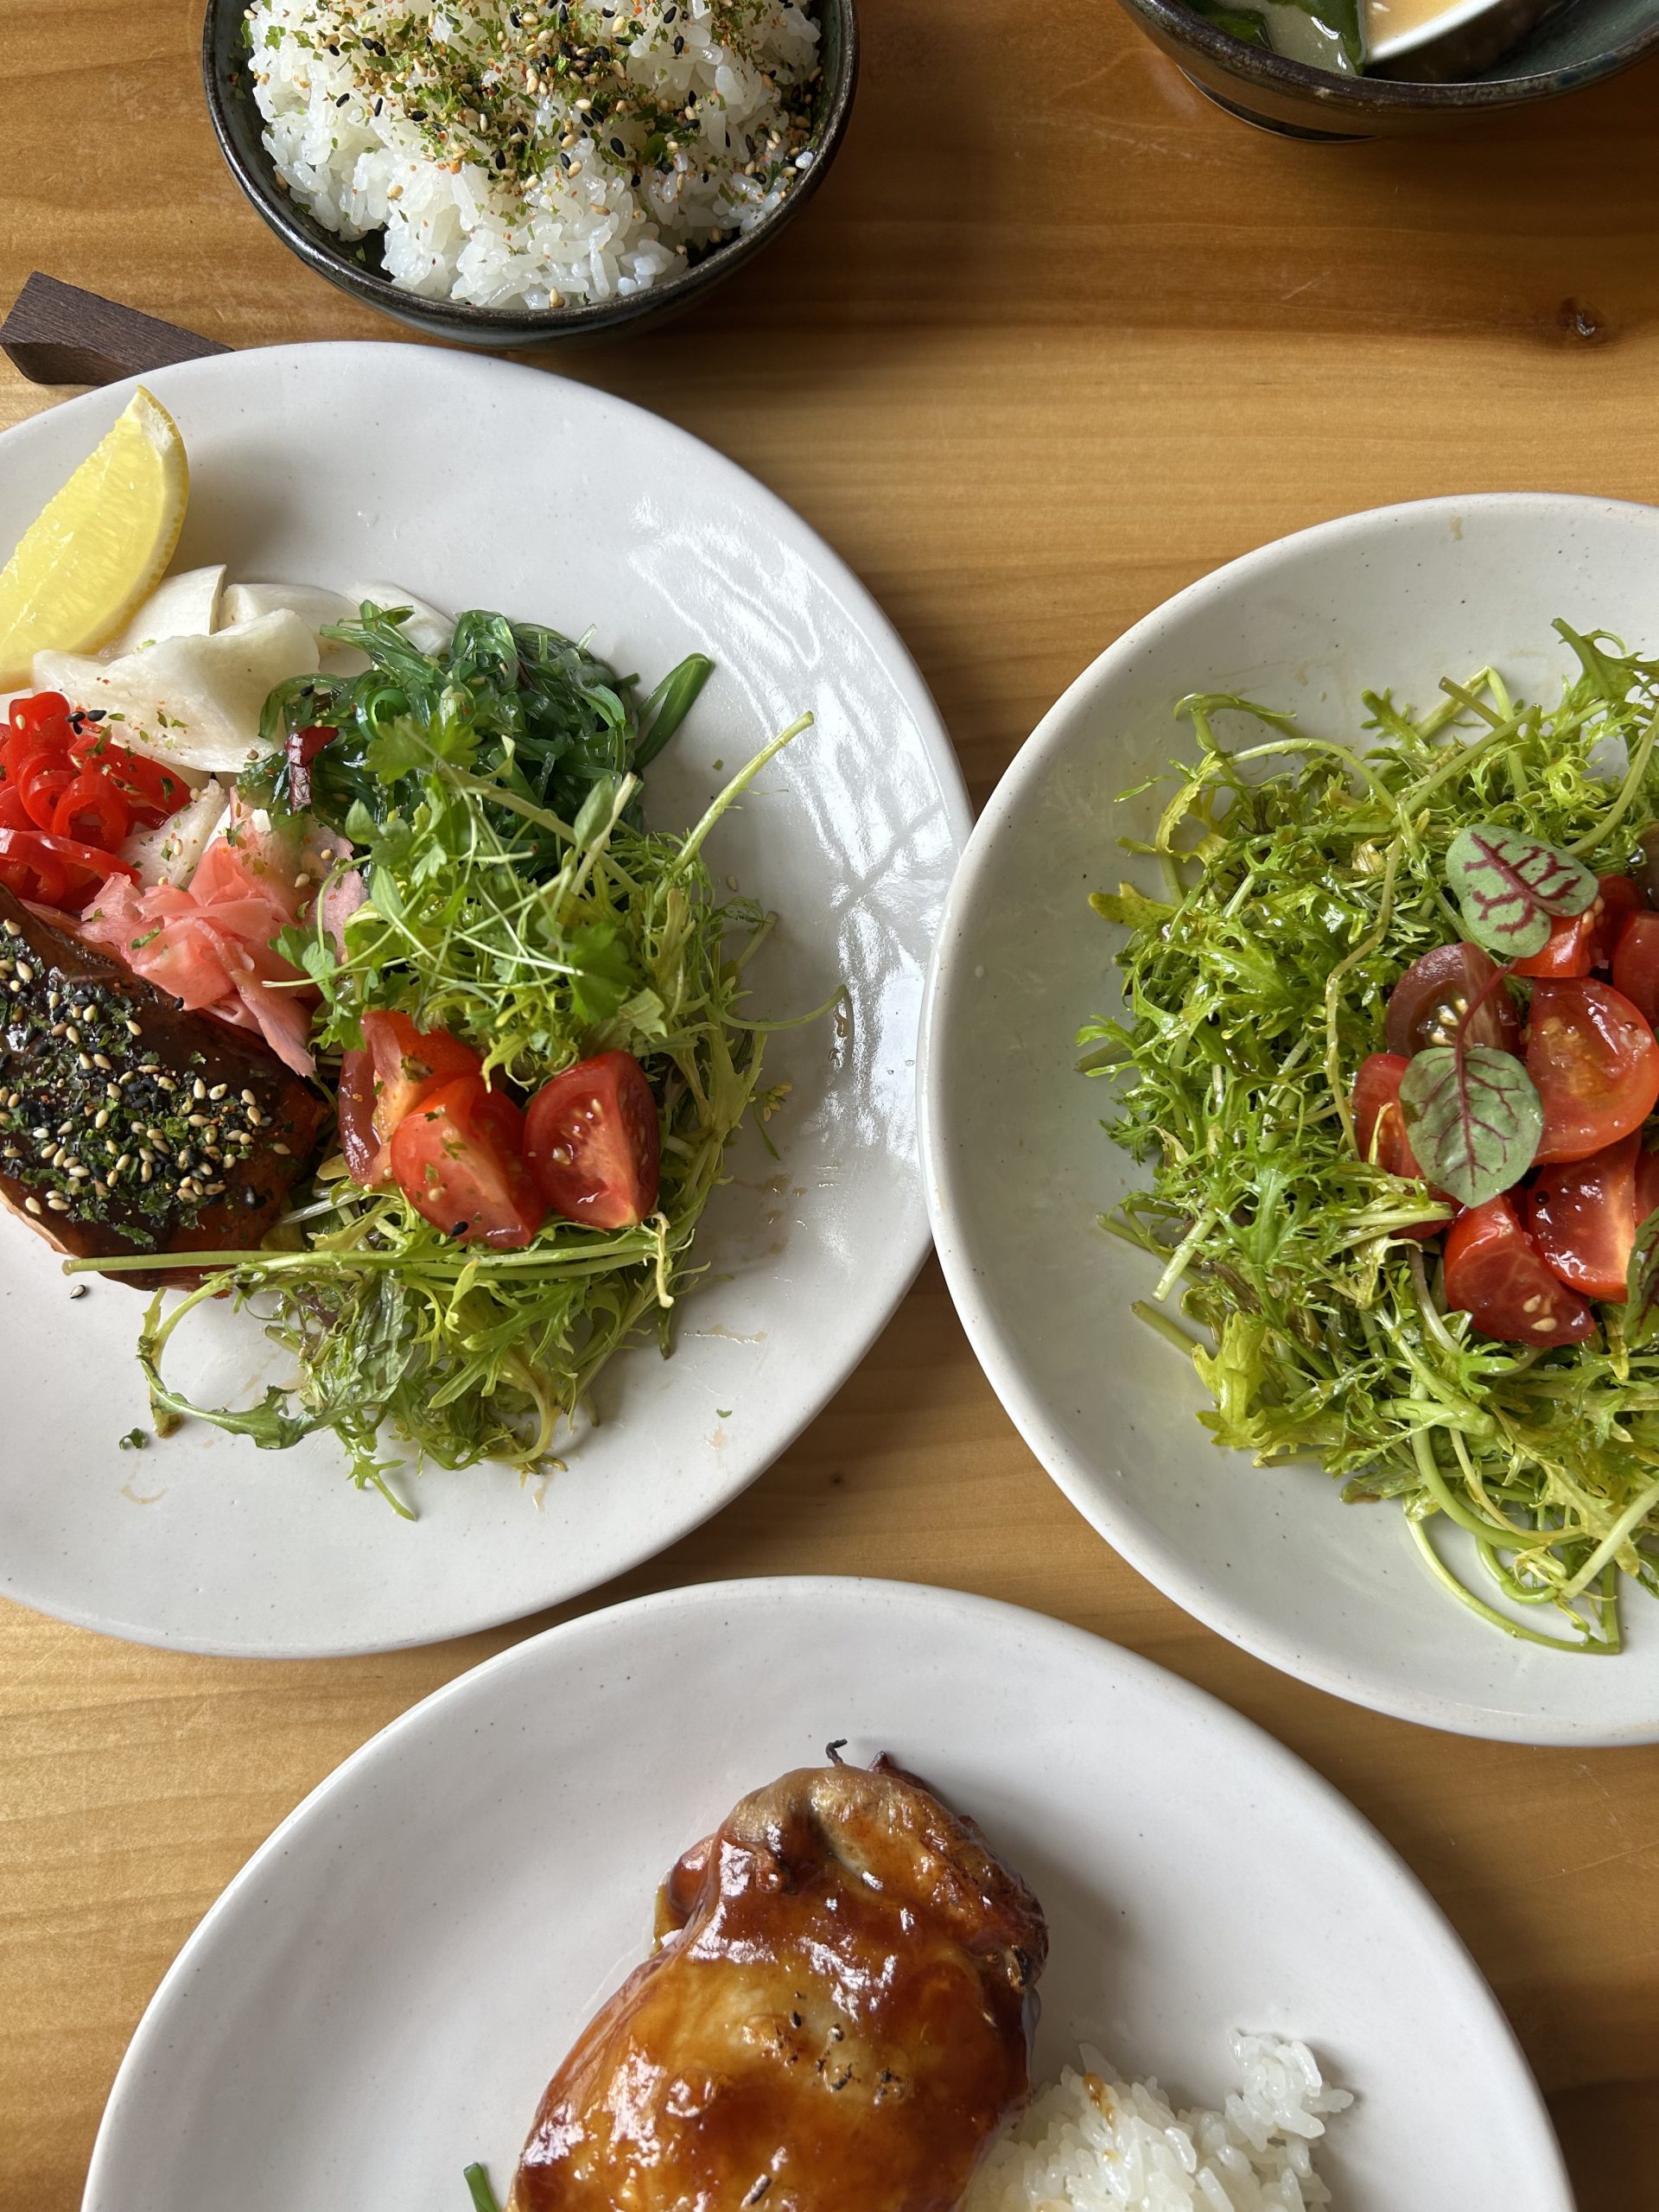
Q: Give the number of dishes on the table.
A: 5